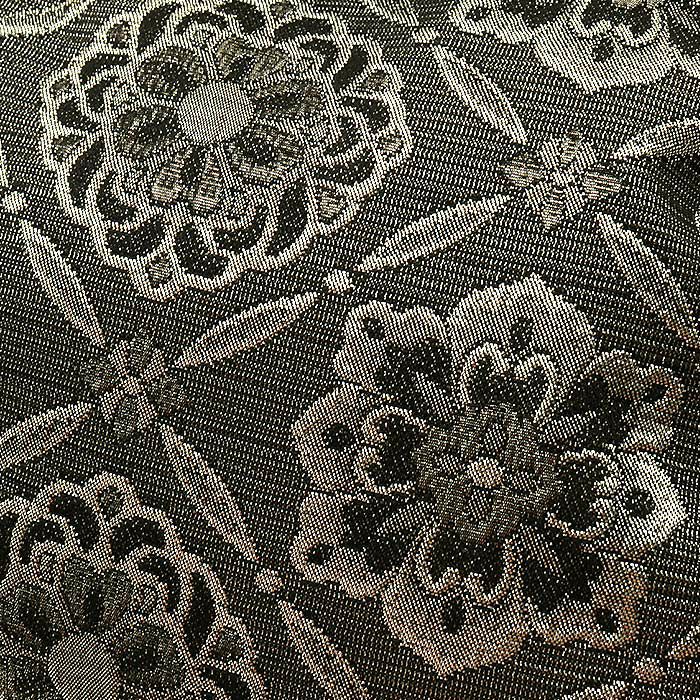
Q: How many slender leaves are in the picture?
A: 13